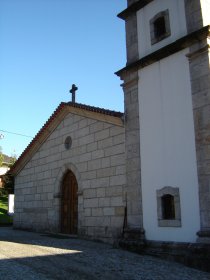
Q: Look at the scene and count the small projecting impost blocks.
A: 2